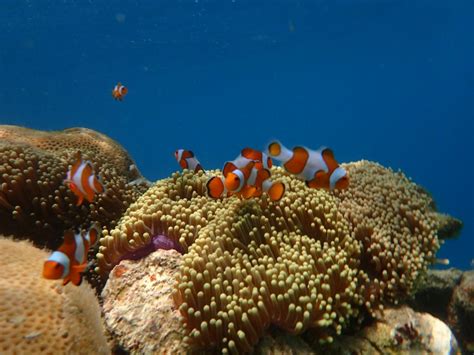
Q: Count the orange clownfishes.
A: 7